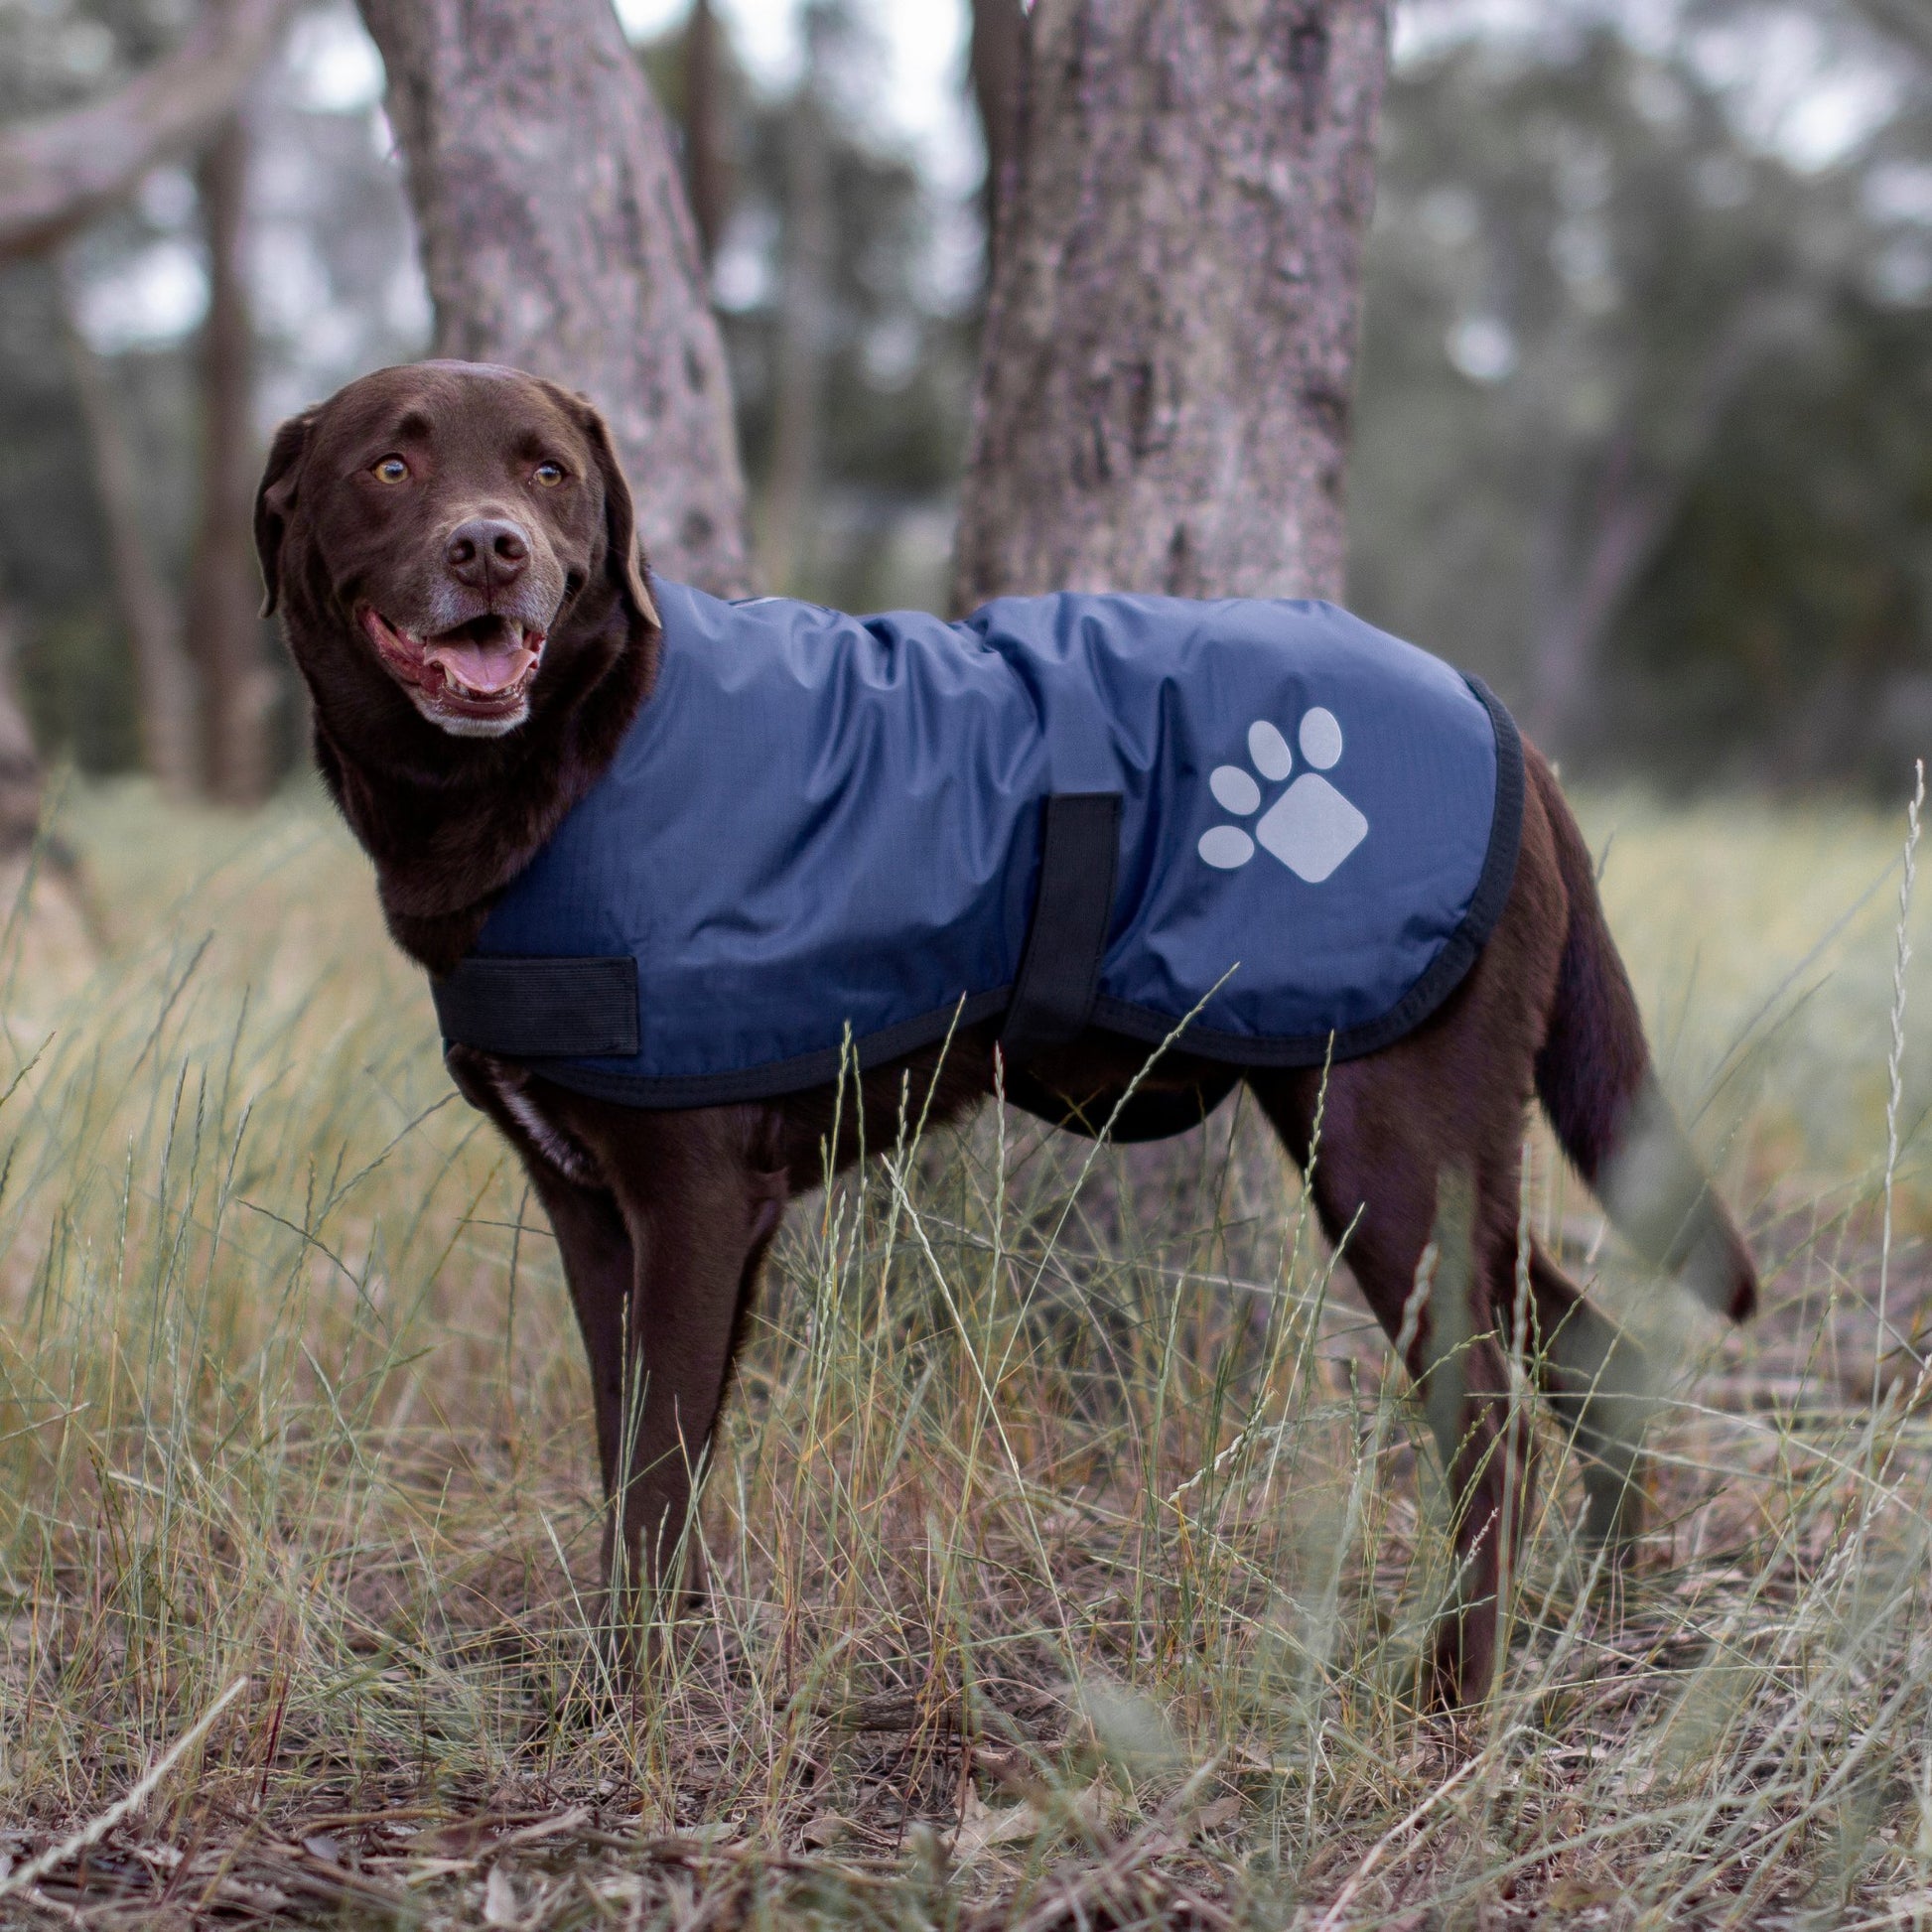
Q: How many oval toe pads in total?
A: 4